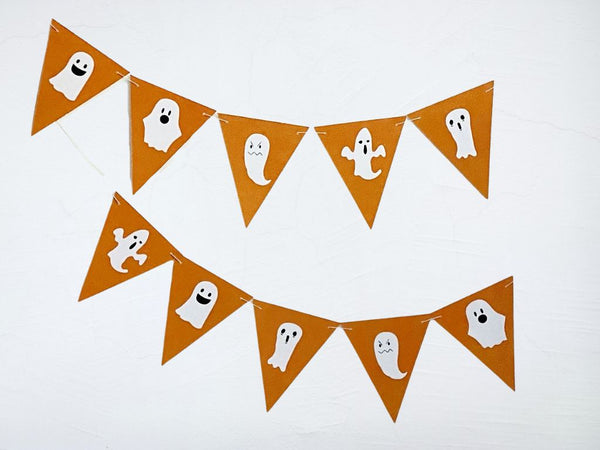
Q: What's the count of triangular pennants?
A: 10